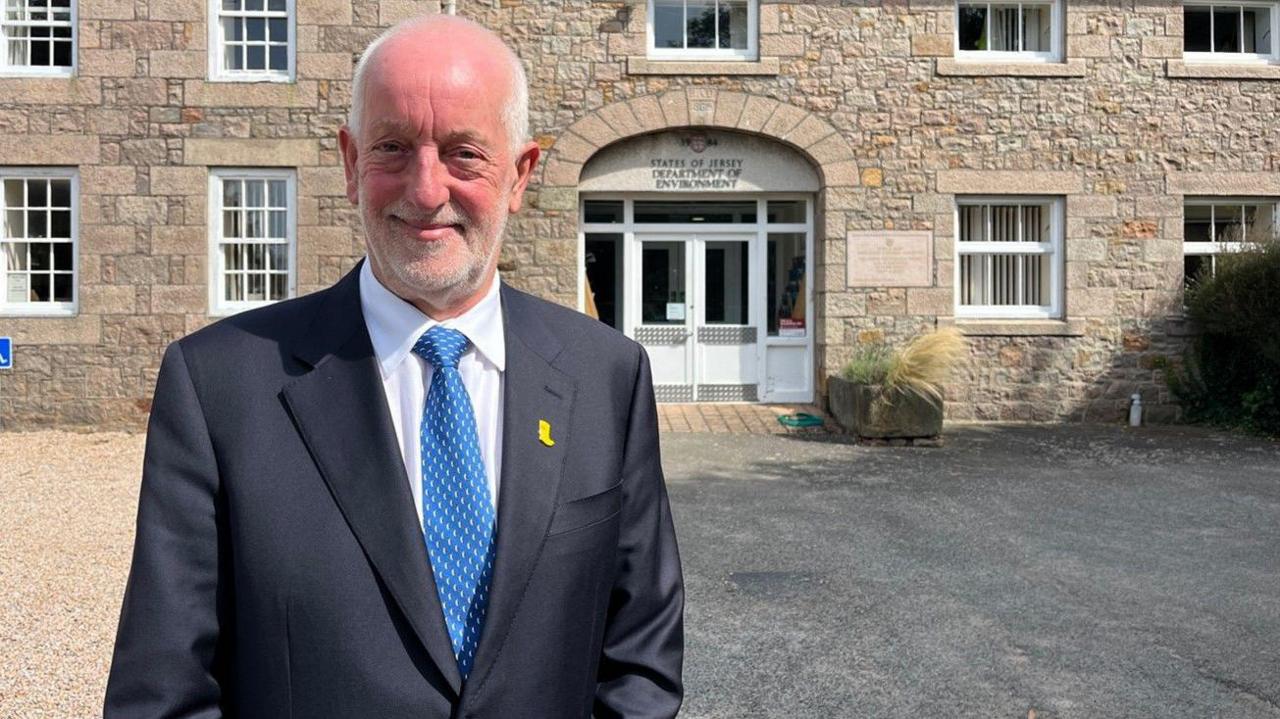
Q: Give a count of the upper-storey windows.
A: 5